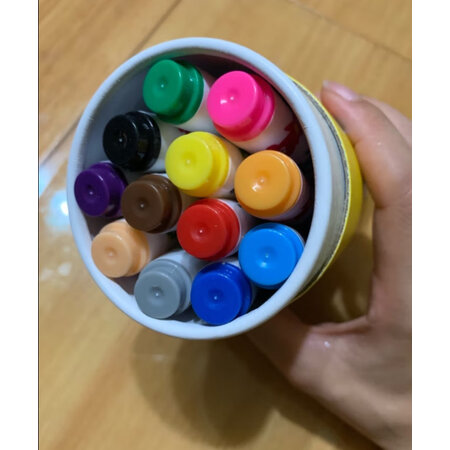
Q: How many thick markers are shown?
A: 12